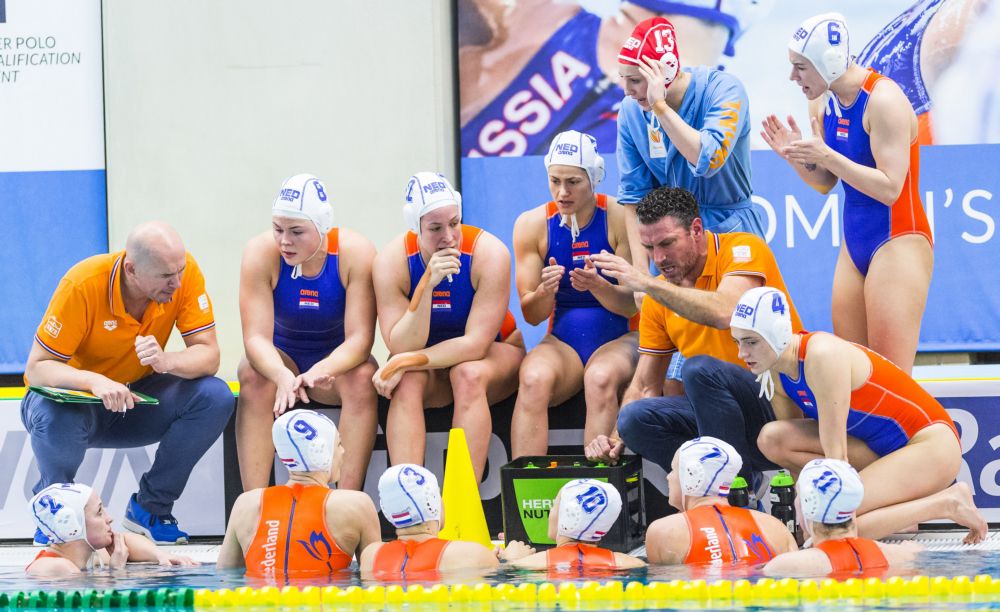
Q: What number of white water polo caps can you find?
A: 11